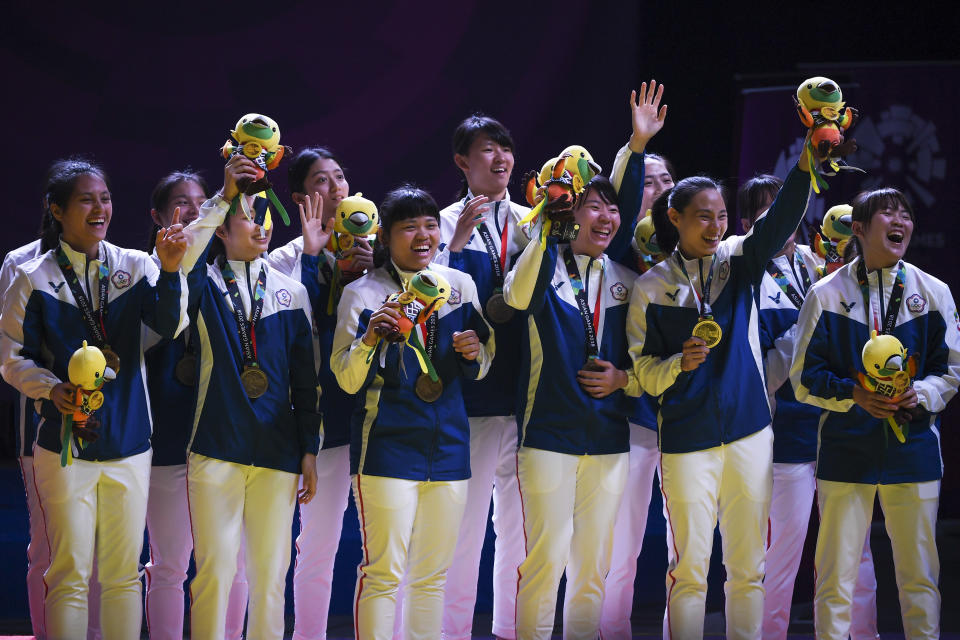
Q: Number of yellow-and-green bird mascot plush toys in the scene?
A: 10